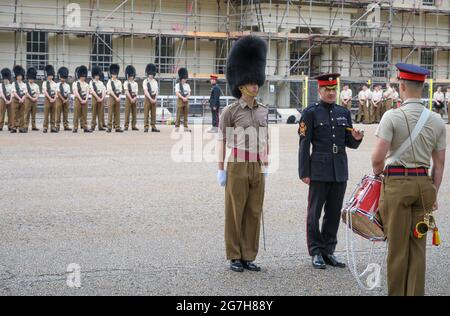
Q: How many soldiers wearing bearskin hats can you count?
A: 12